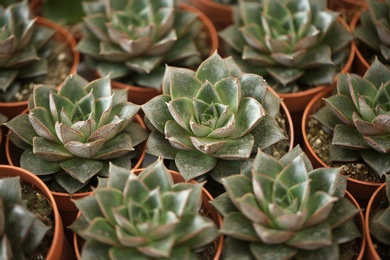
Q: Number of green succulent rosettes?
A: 11